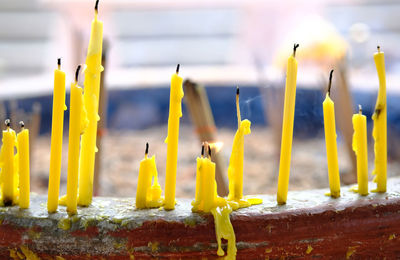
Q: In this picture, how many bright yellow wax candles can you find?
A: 14